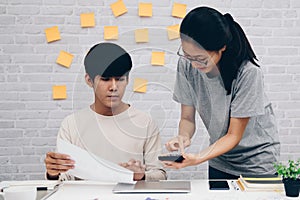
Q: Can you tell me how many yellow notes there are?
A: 12